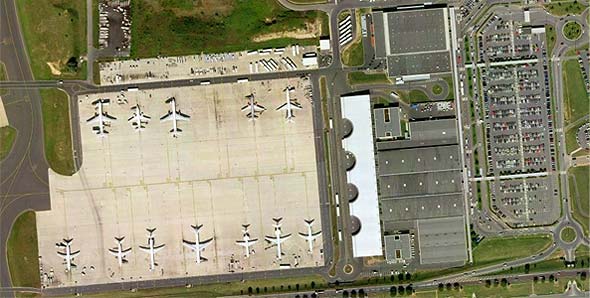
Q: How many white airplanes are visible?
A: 12